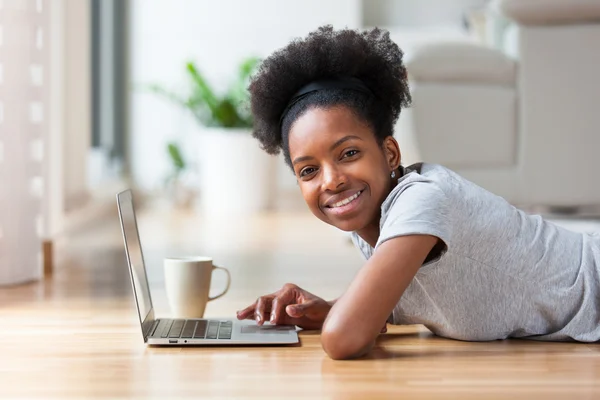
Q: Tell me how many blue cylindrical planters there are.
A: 0